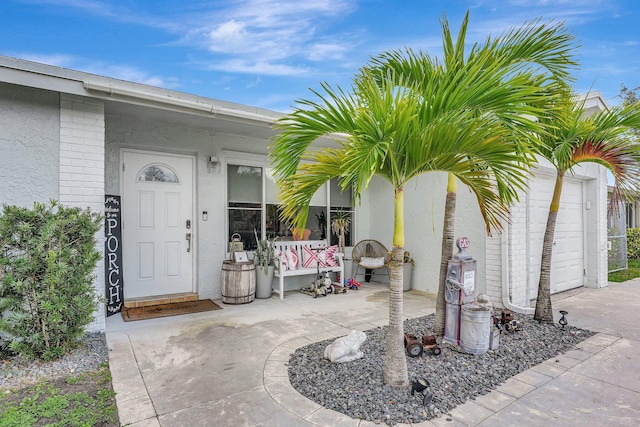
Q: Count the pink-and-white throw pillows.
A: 4